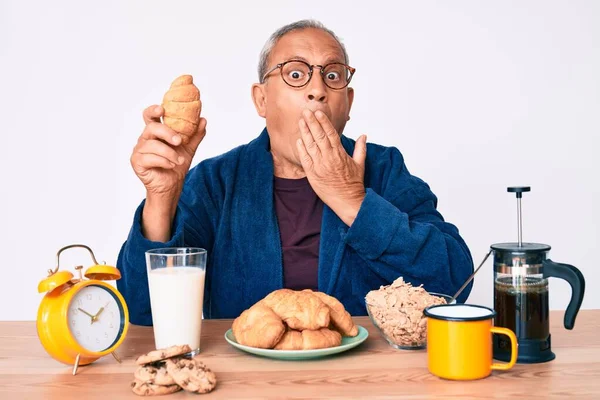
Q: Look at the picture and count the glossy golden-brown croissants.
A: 5